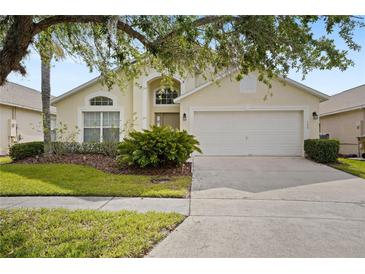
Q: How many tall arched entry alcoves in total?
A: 1